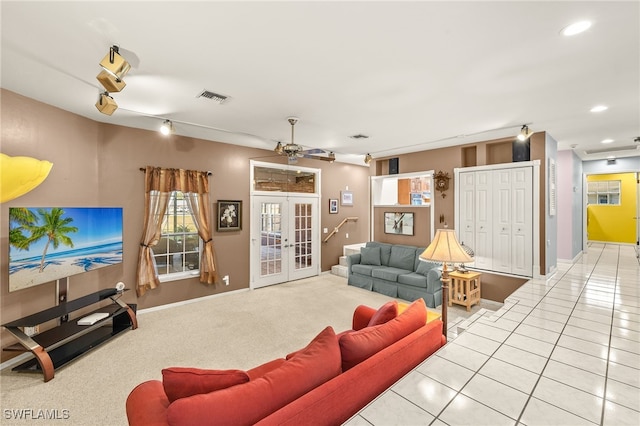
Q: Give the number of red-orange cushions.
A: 4